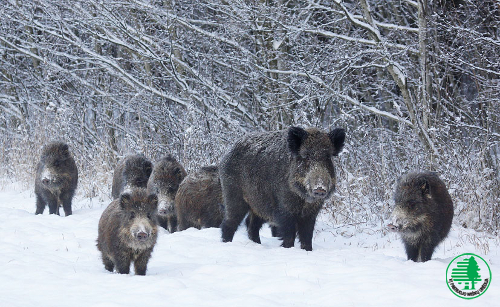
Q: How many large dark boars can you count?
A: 1